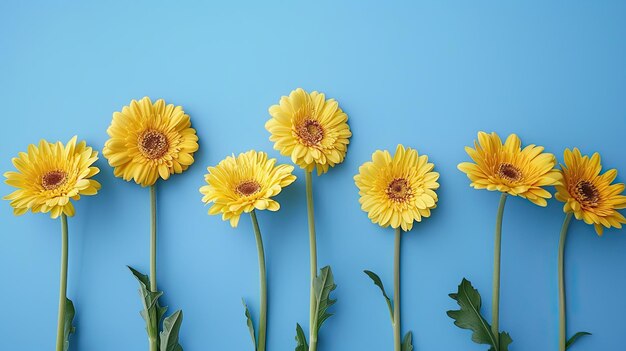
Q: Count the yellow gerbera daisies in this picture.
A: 7